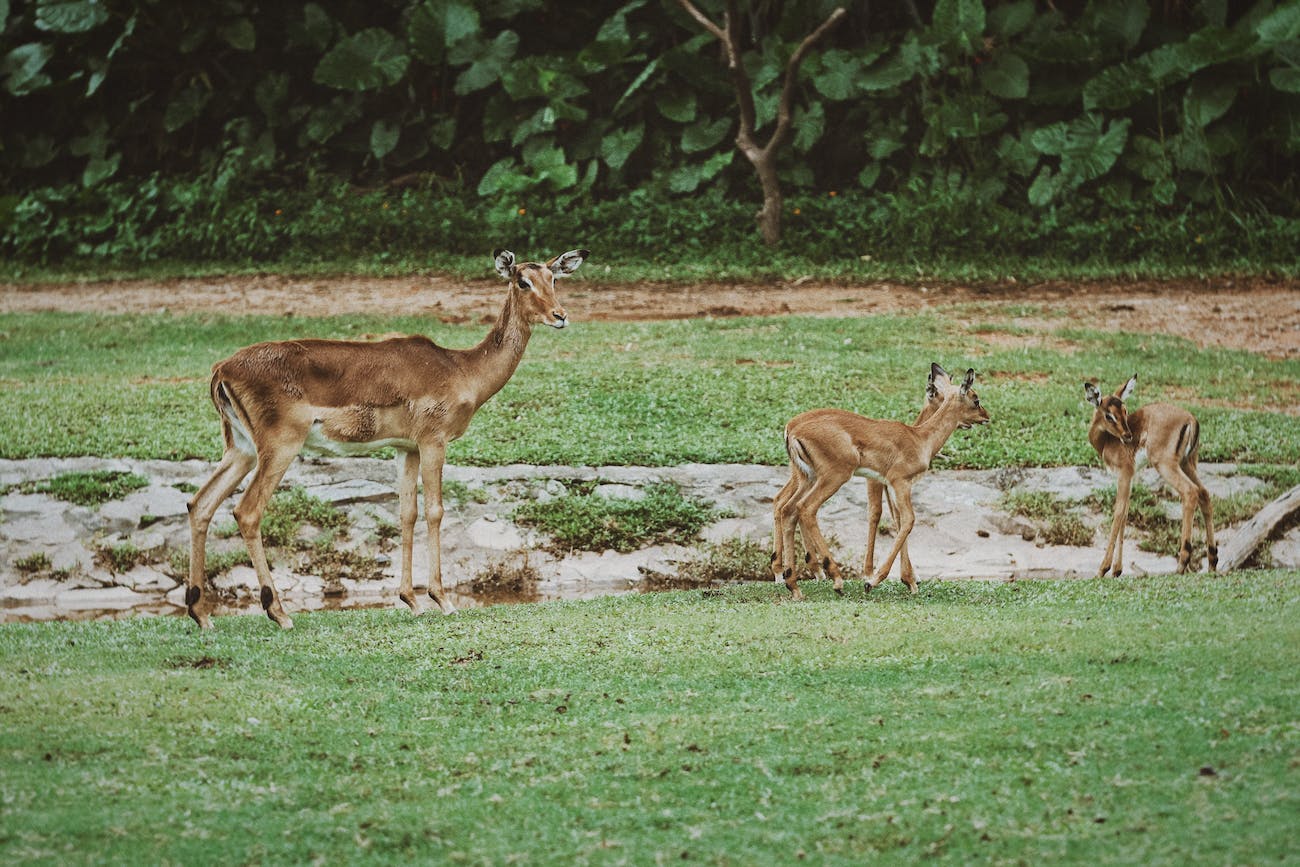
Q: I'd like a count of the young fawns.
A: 3